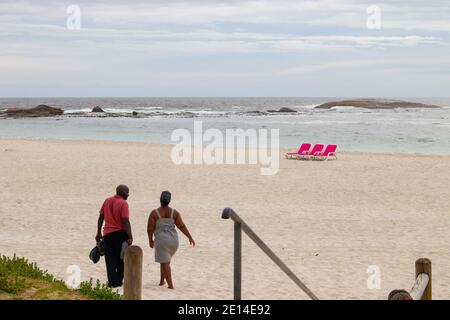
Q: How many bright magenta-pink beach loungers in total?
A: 3